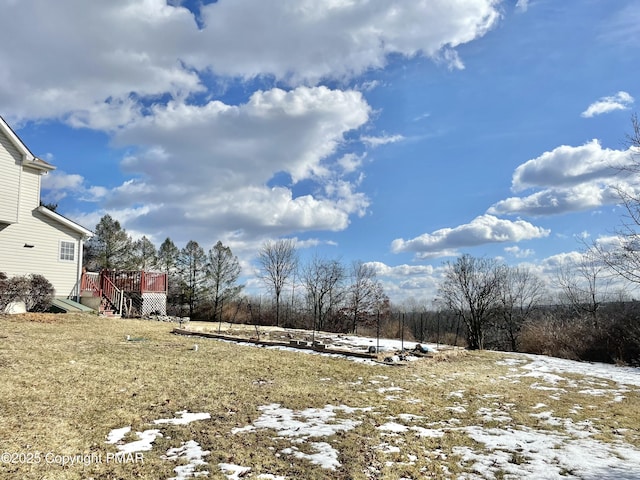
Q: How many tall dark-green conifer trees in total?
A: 5